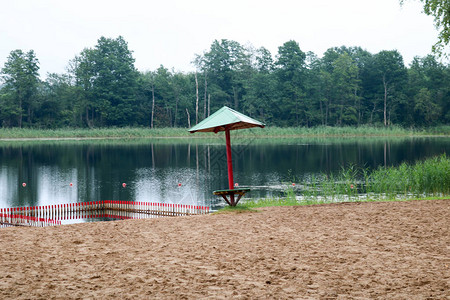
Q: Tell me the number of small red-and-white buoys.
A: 7